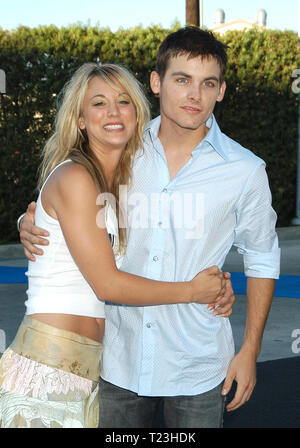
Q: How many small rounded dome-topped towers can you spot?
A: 2